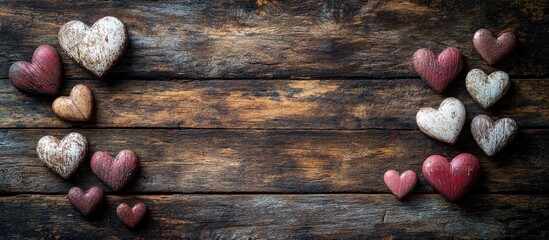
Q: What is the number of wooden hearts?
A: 14